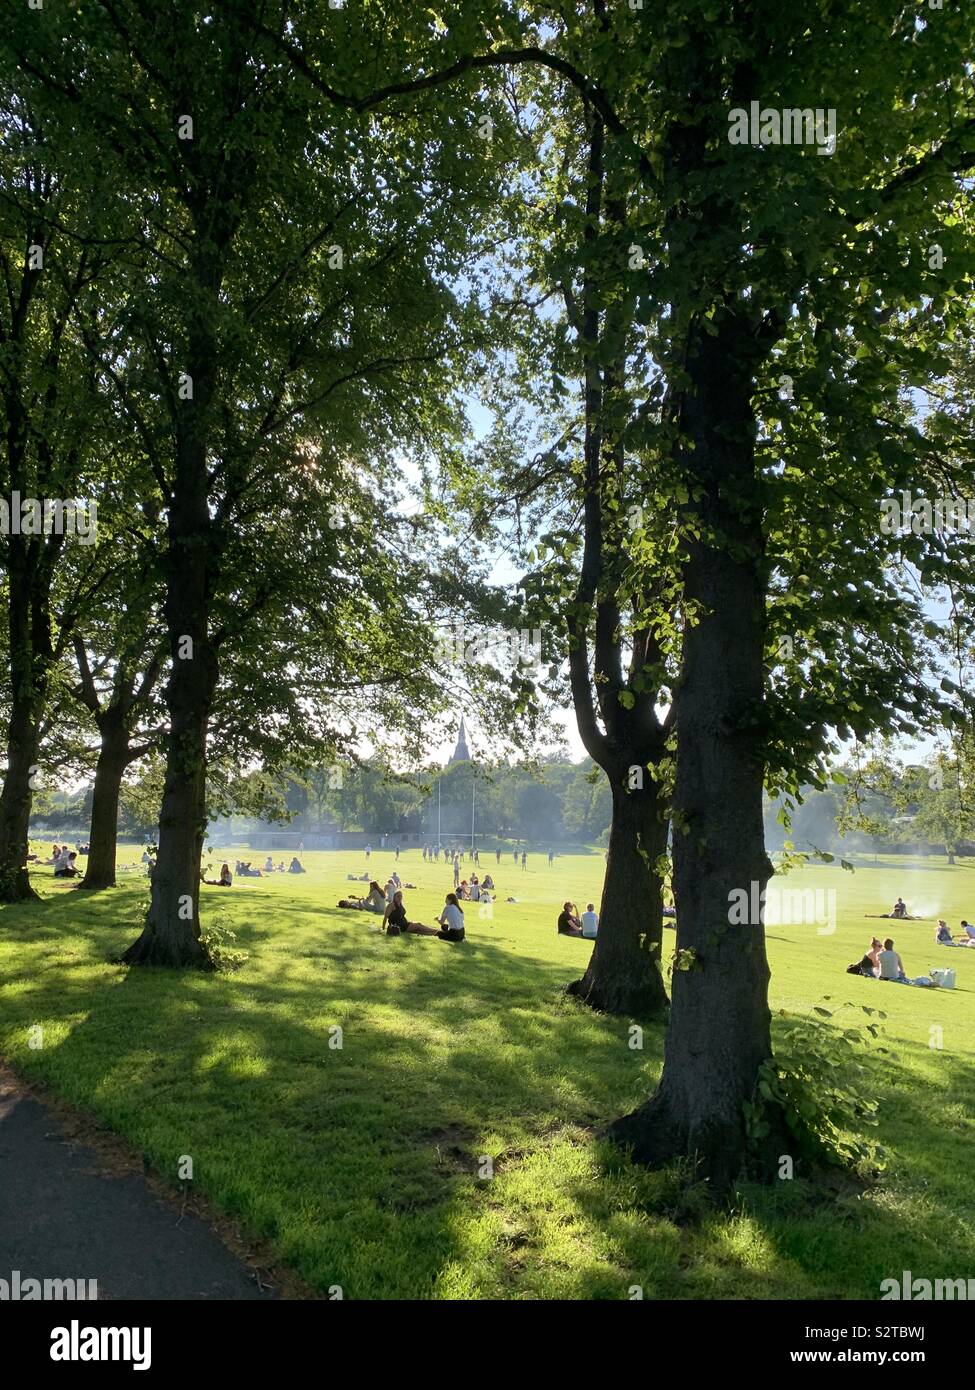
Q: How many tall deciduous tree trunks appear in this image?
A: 5